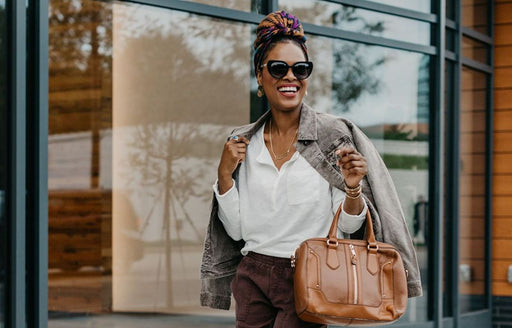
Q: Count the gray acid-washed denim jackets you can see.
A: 1